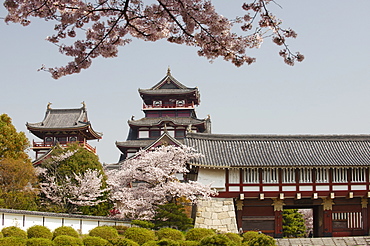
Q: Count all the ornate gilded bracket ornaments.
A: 4